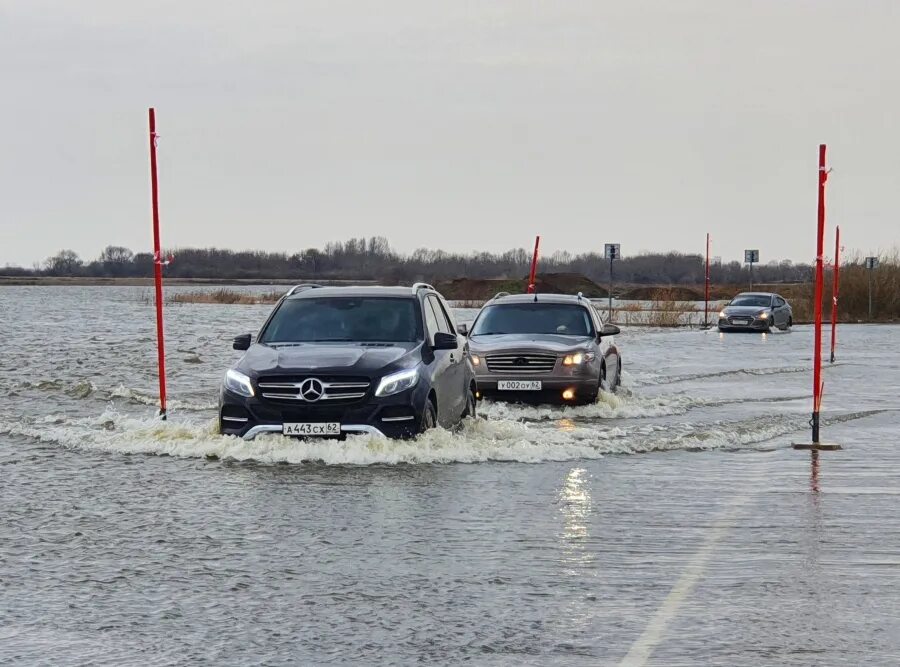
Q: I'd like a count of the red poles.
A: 5